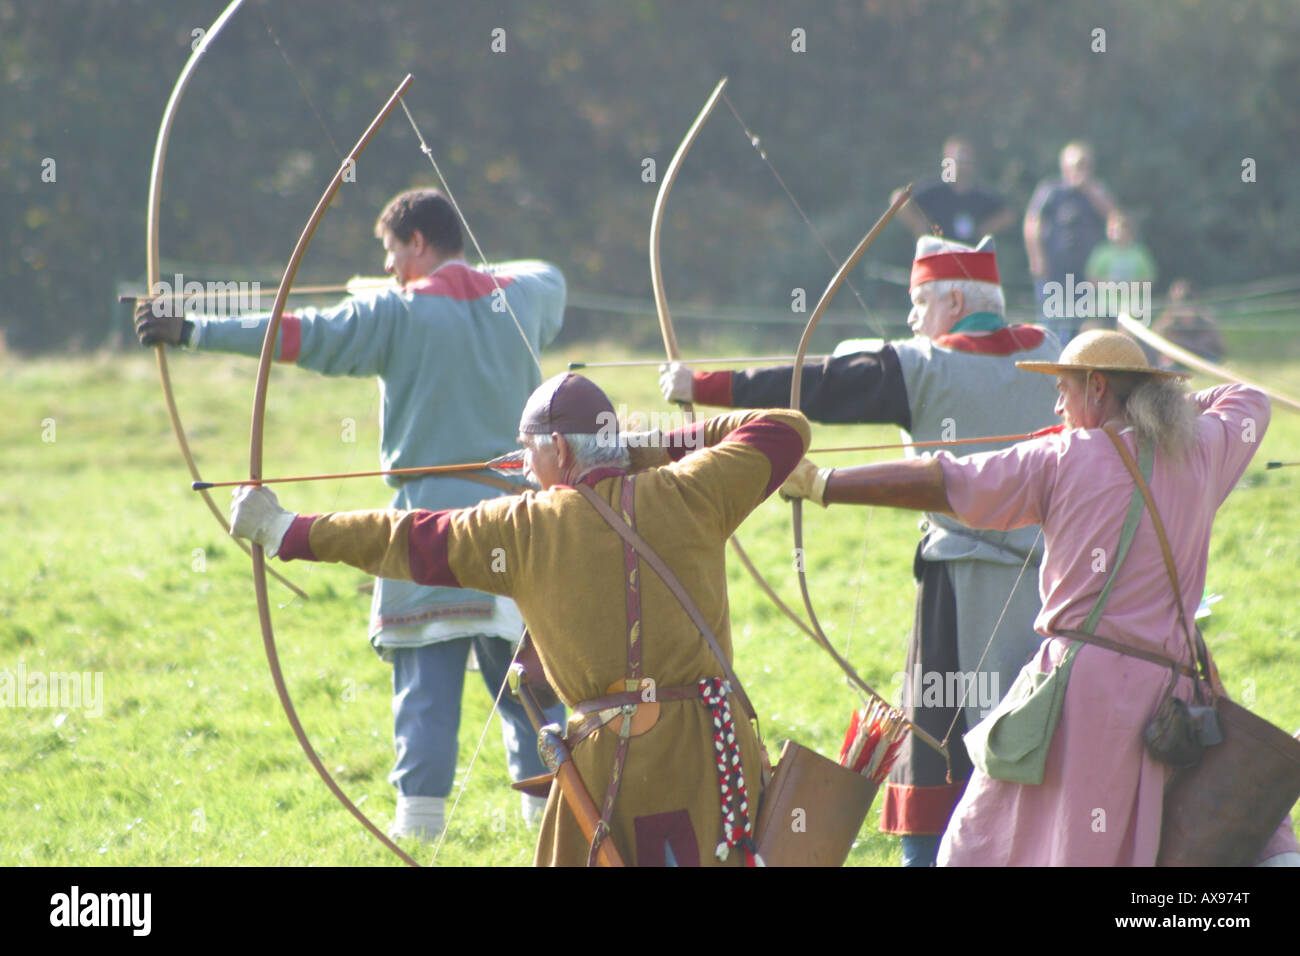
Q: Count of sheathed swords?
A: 1